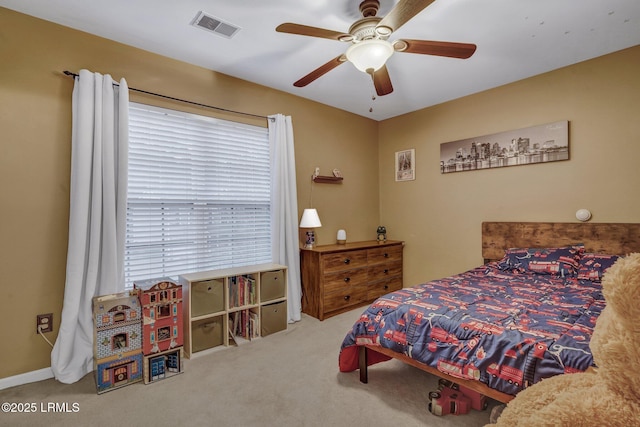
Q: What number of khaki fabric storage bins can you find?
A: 4